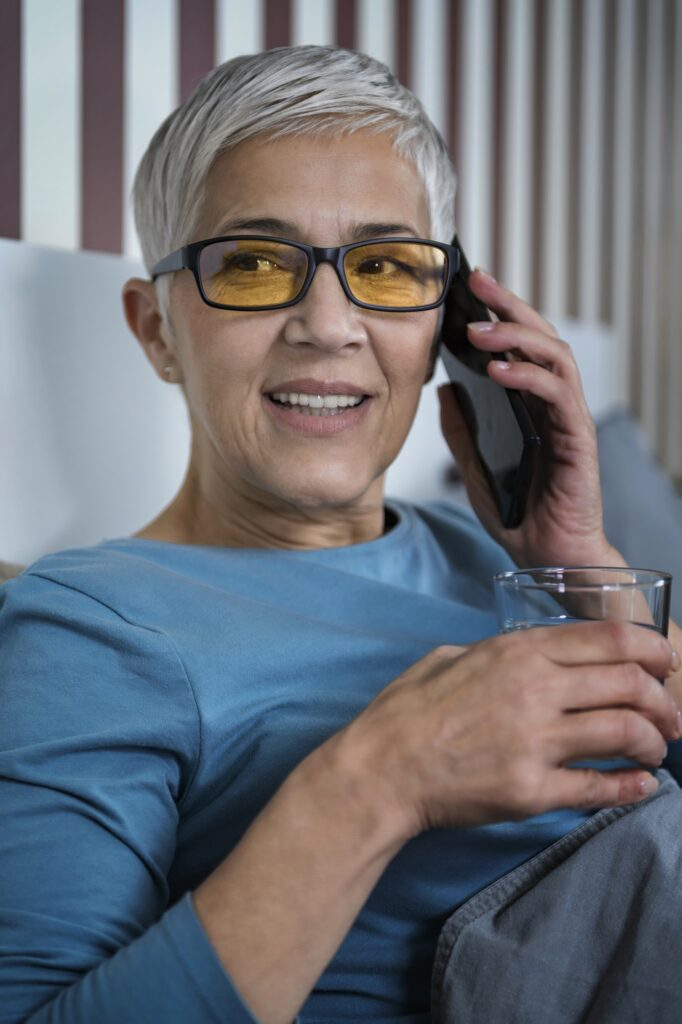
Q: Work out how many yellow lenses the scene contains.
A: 2